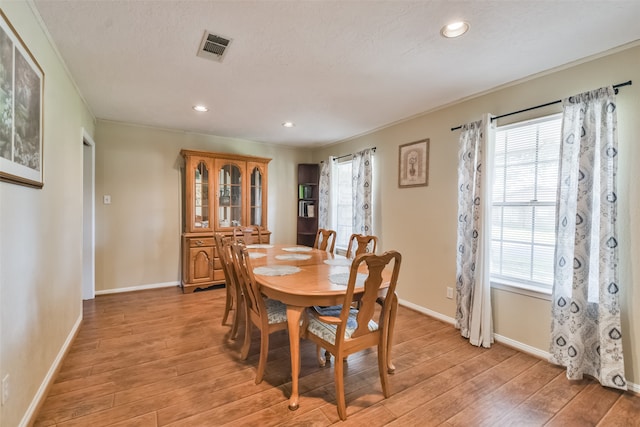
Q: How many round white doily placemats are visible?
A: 7